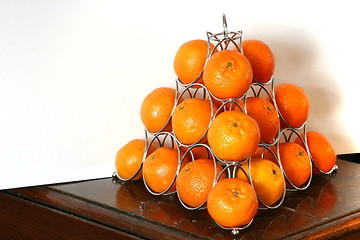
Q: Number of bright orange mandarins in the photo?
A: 15